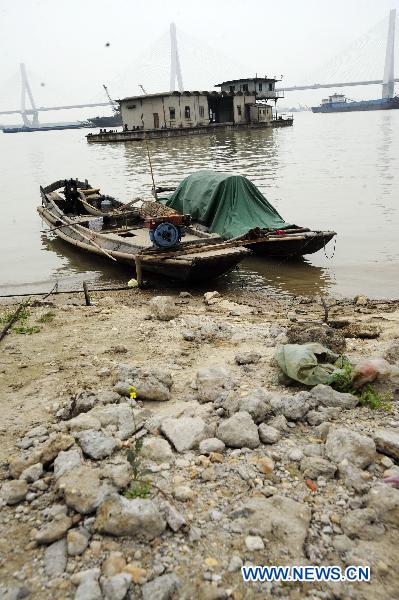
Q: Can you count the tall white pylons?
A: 3